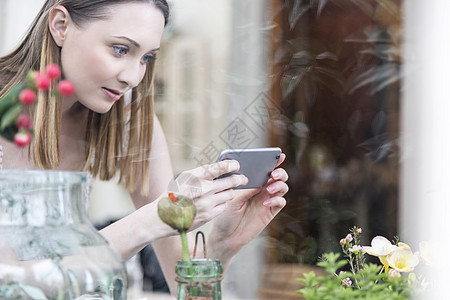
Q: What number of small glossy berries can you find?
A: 6